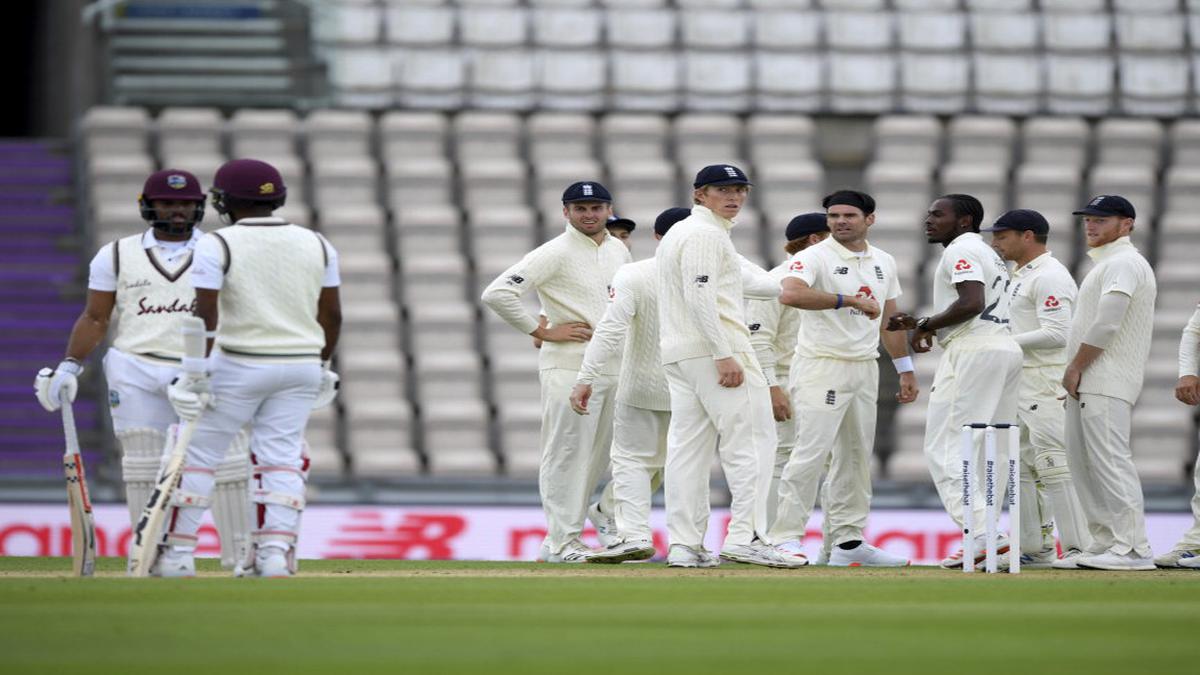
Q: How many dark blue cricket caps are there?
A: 7